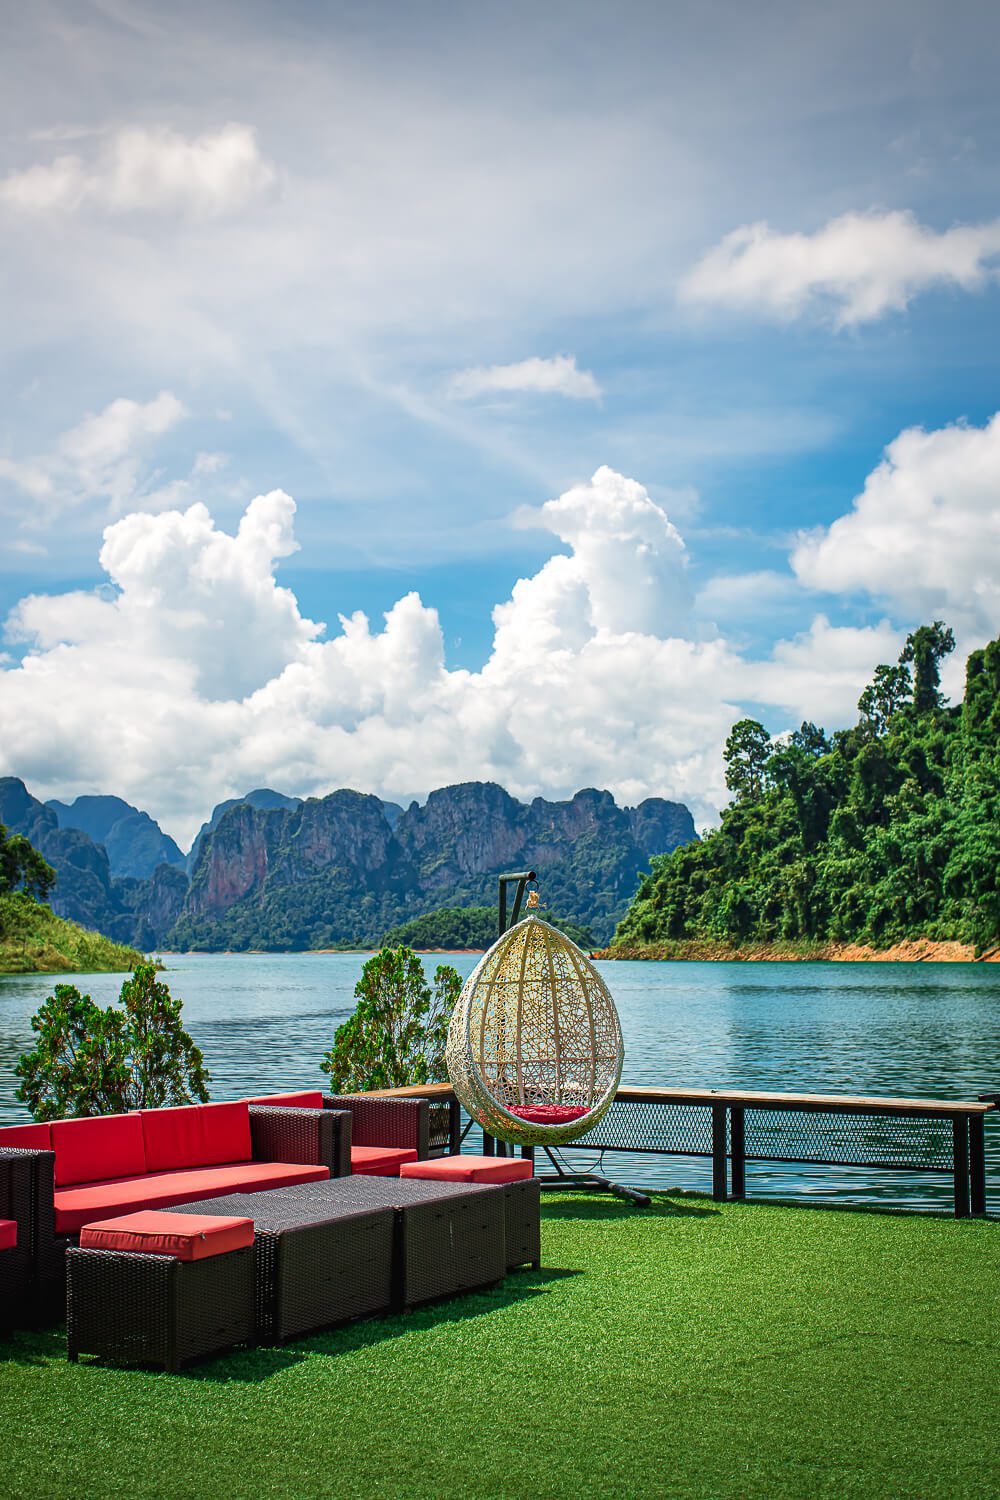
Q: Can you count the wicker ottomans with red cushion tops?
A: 2